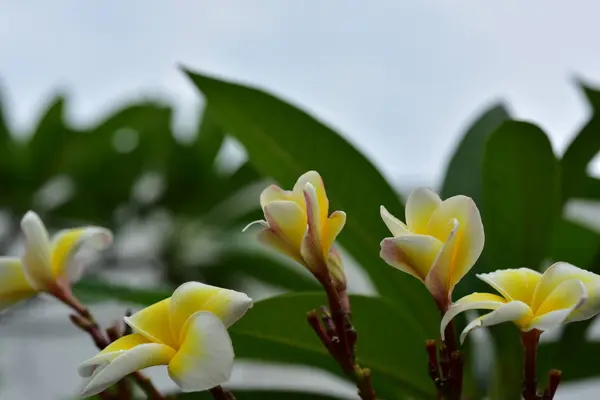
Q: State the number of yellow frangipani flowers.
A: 5